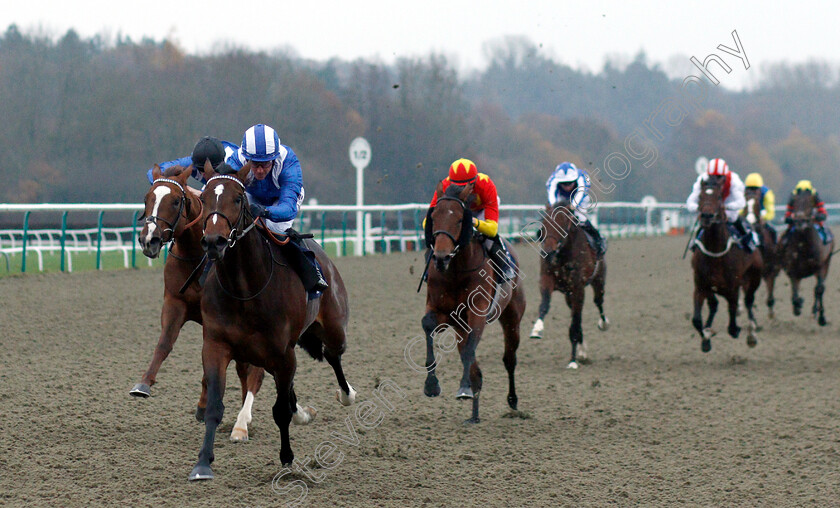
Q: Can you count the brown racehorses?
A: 7